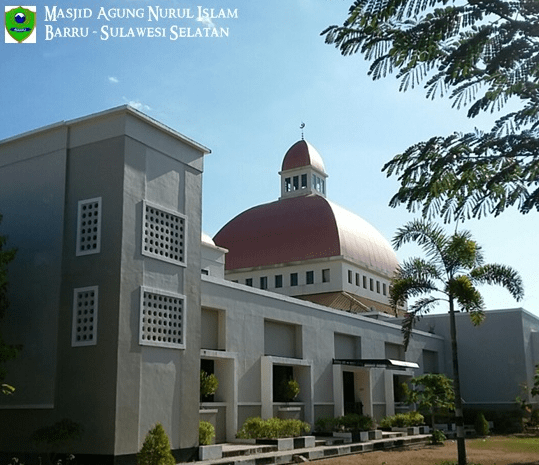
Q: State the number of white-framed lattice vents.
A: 4